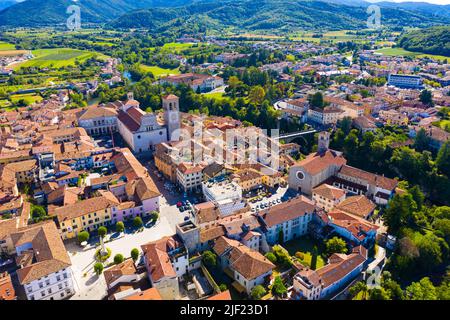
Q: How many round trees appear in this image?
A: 8